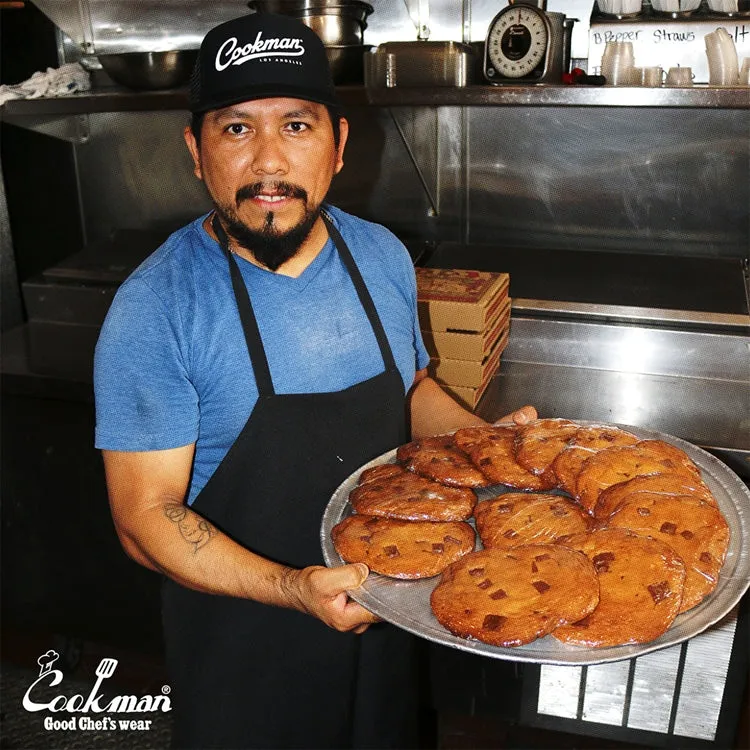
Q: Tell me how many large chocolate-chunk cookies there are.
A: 13